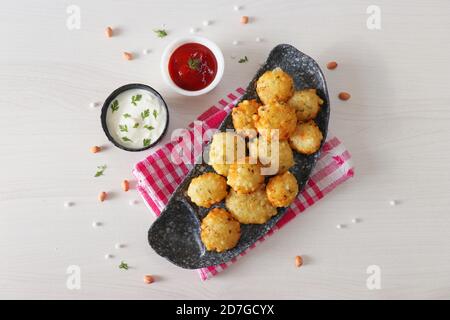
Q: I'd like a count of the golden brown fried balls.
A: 12